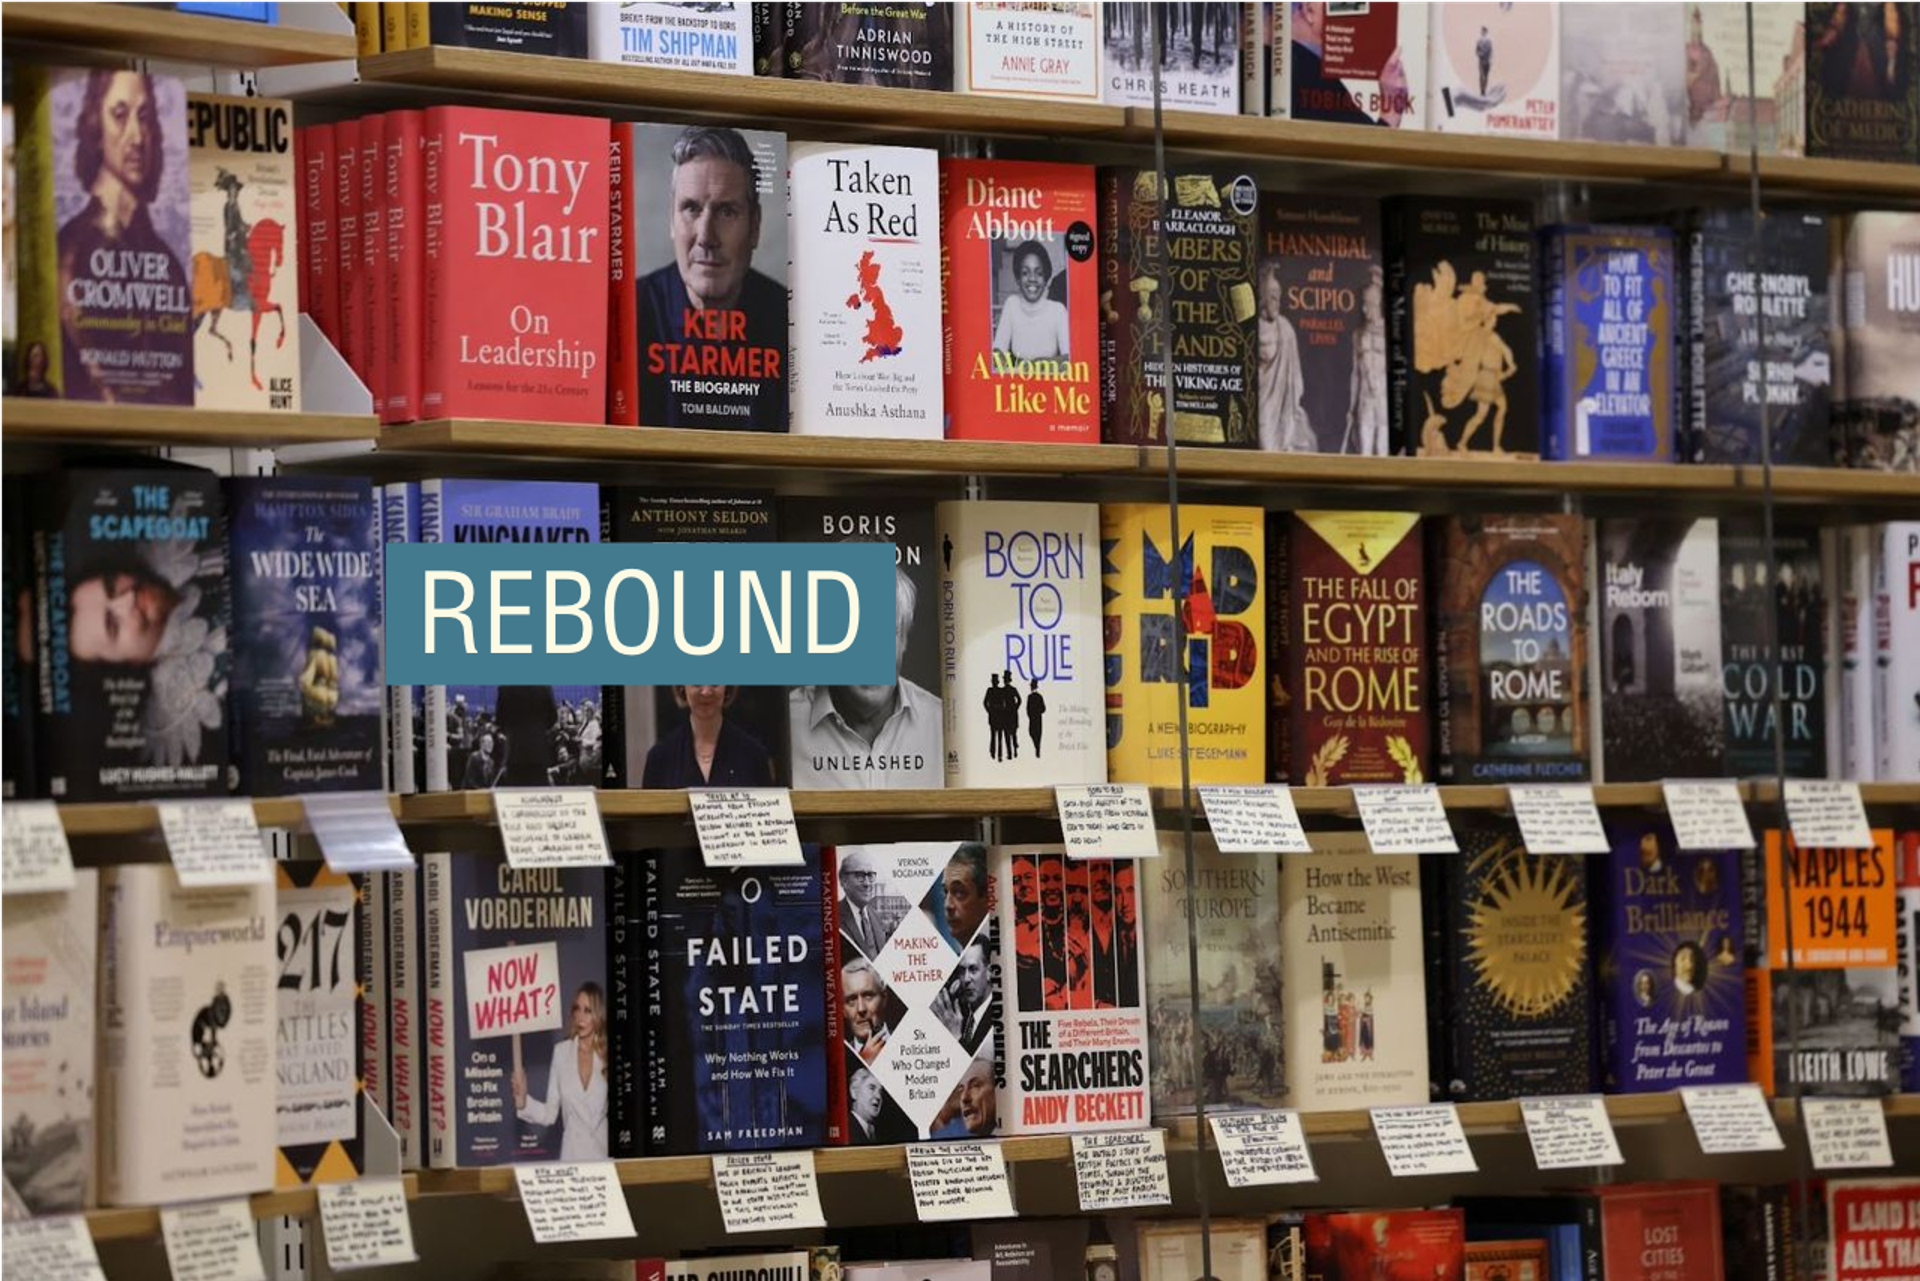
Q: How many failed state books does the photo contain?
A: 2